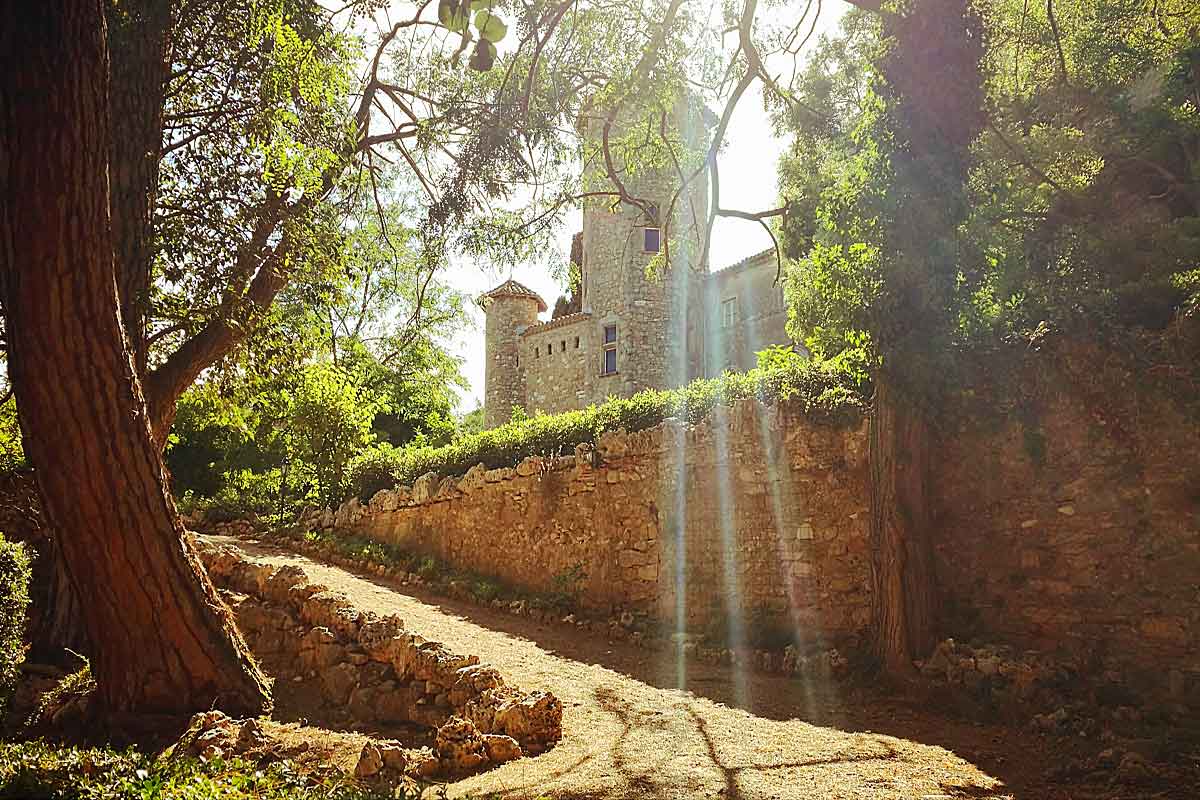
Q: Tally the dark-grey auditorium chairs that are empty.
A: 0